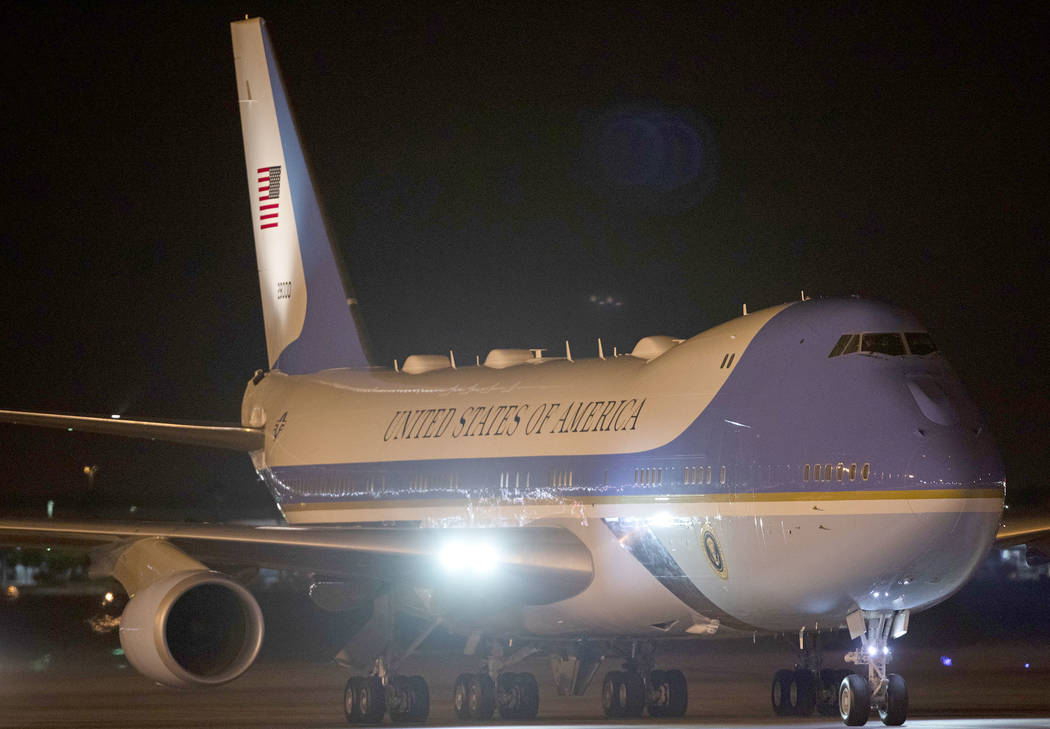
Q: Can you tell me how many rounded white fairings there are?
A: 3